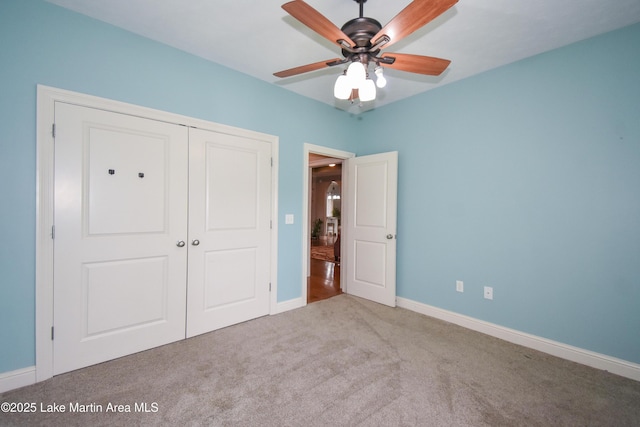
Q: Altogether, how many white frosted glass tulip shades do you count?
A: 3